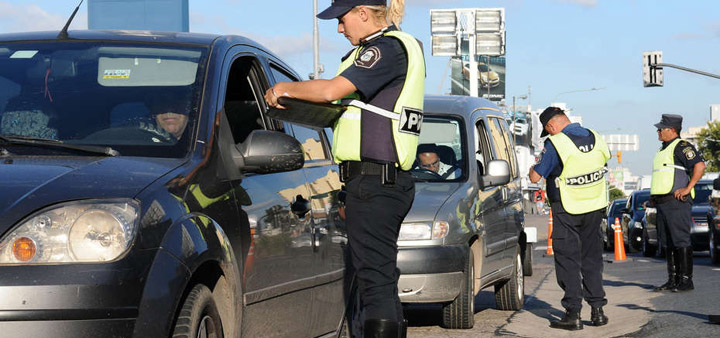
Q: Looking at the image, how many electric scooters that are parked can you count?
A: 0